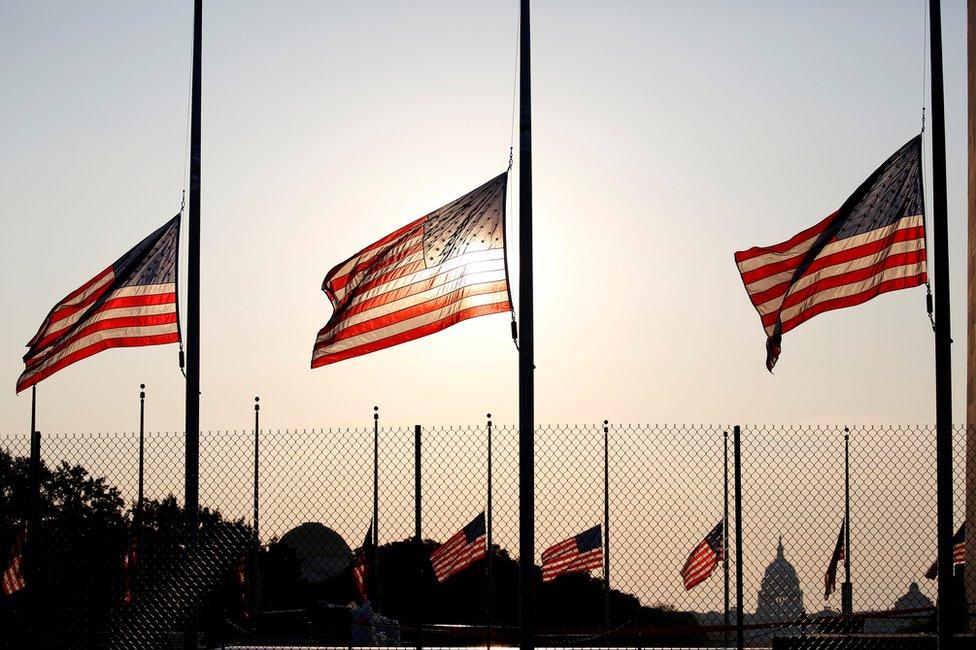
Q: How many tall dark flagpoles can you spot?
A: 3